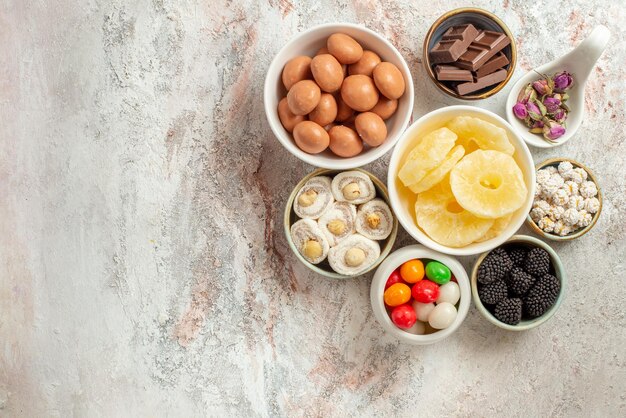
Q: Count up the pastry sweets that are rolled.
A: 6